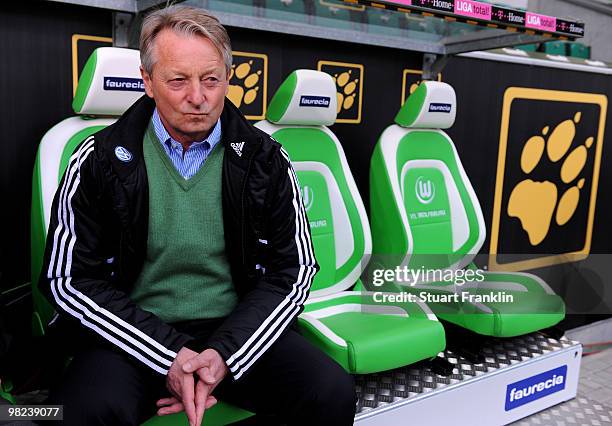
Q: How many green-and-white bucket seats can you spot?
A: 3